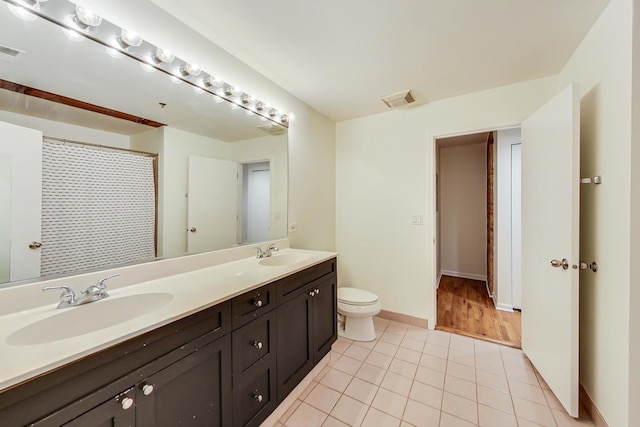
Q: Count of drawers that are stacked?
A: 3